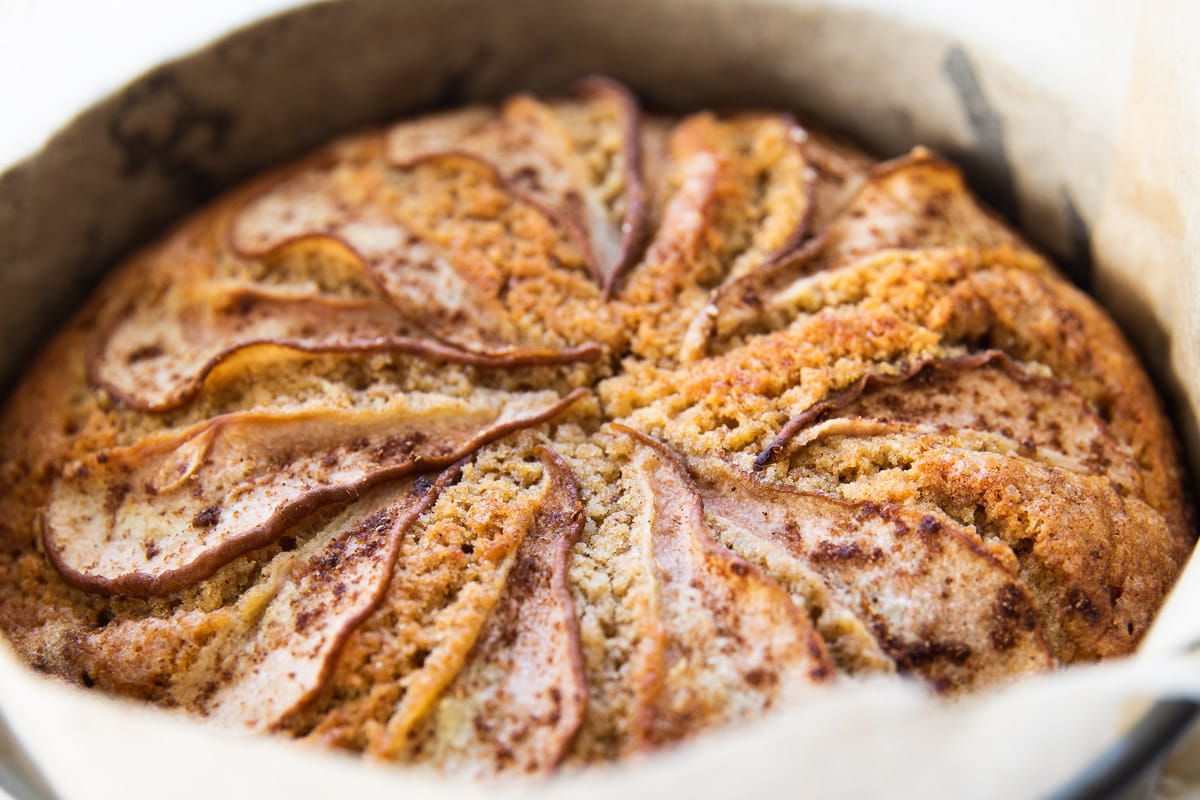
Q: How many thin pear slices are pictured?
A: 12